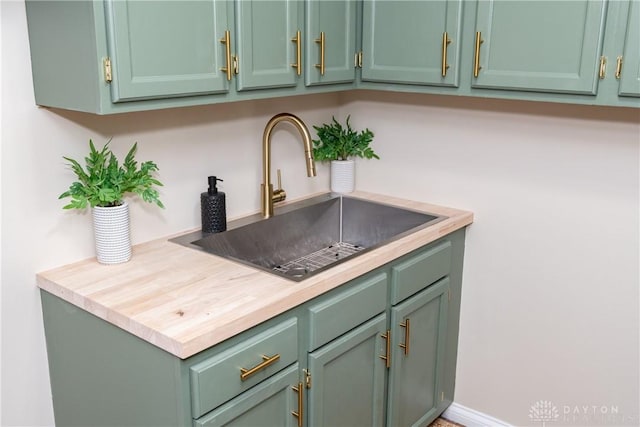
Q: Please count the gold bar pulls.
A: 9